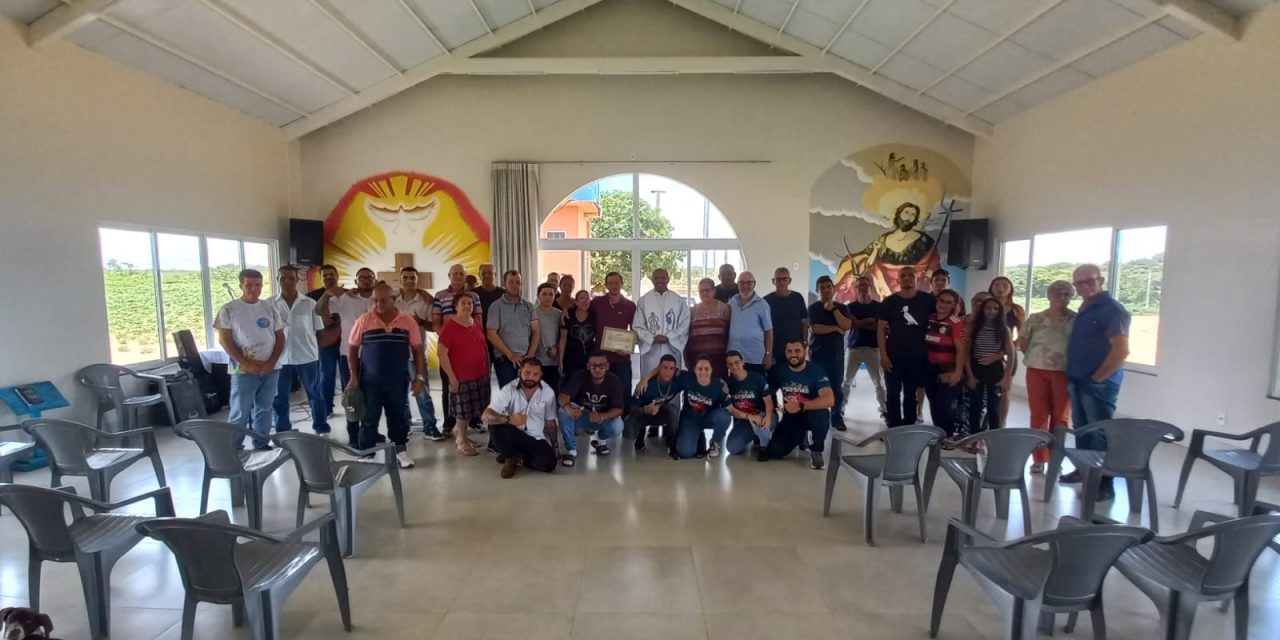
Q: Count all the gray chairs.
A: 14